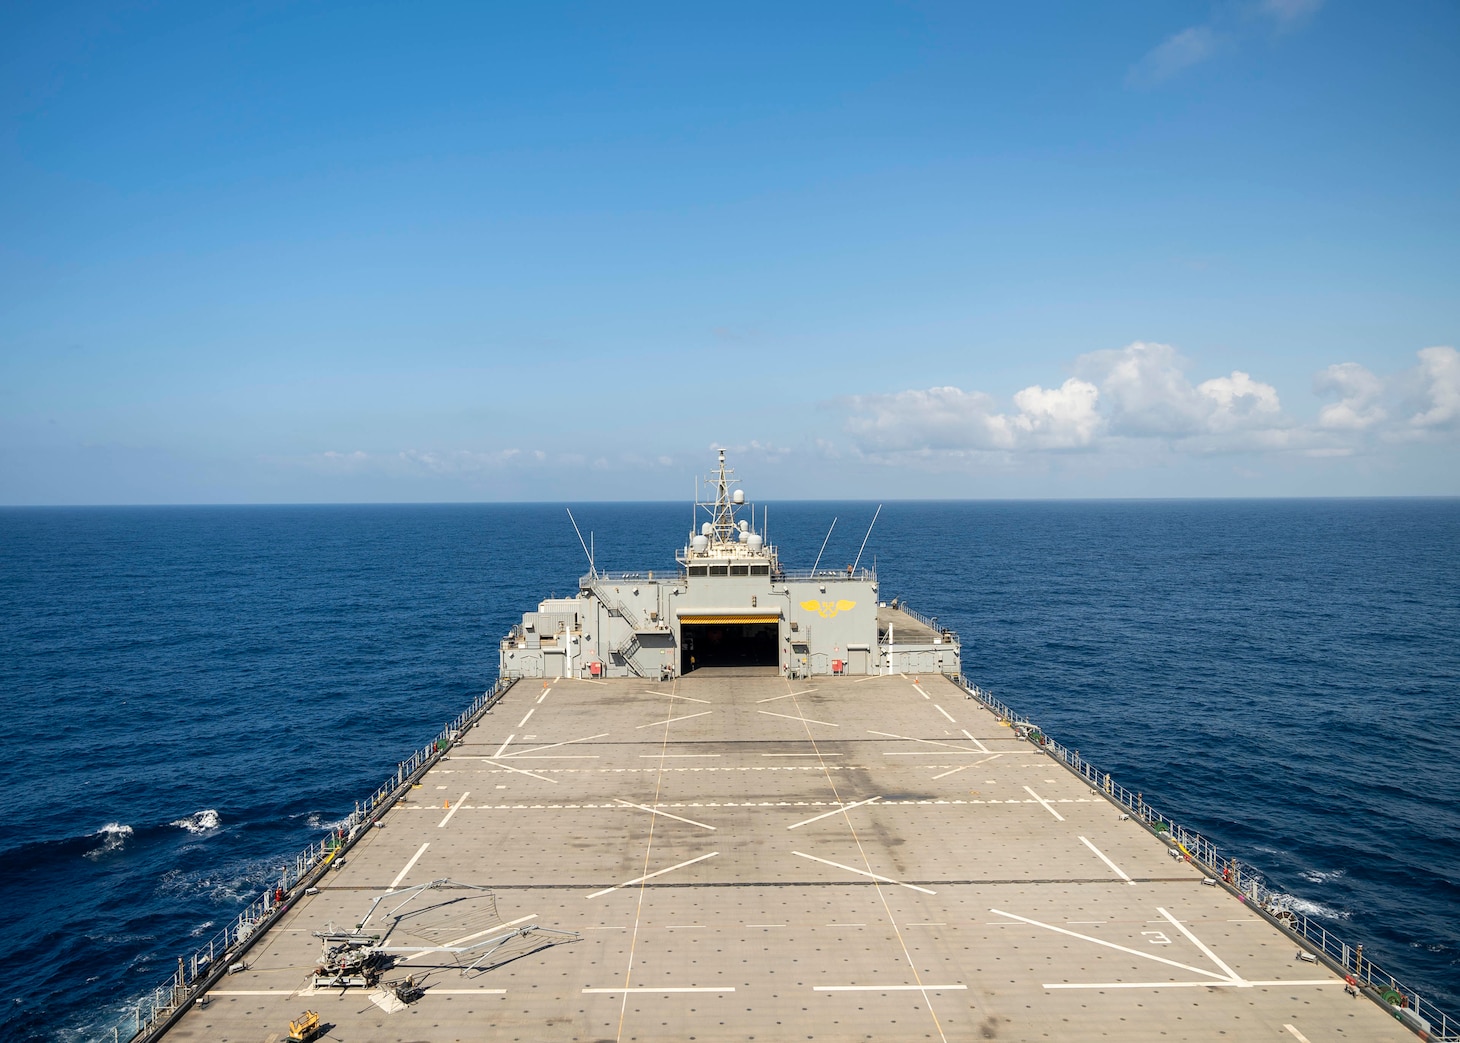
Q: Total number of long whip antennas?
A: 3